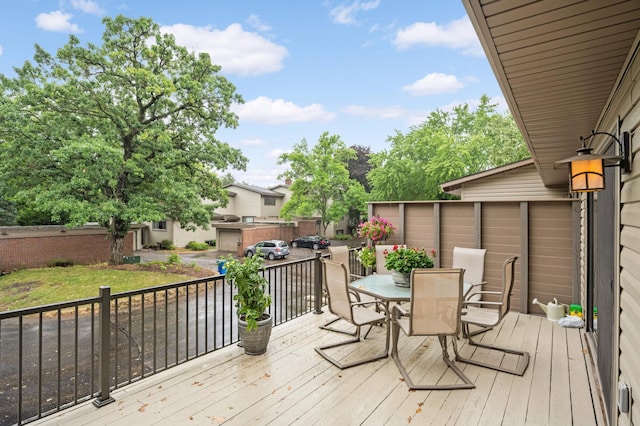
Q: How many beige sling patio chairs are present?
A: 6